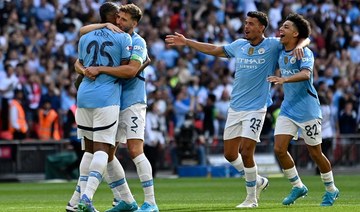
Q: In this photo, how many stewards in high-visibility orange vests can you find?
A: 2